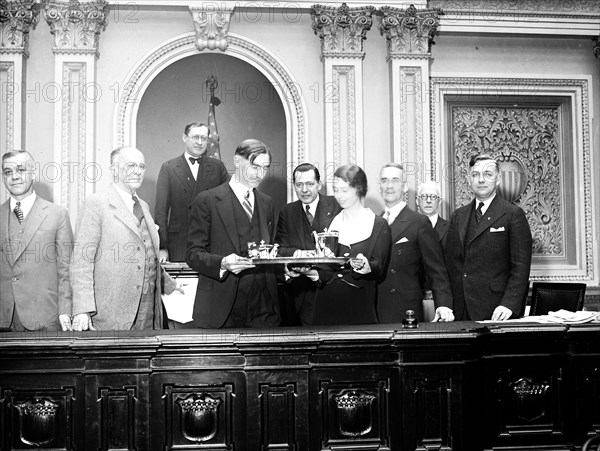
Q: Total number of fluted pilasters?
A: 4